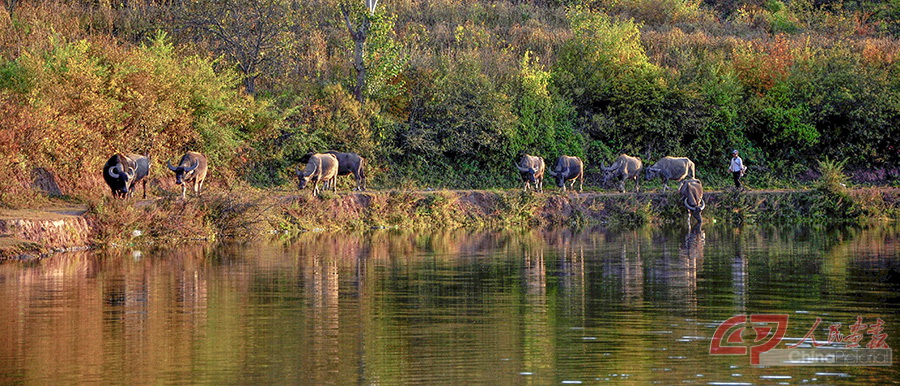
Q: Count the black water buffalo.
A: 2